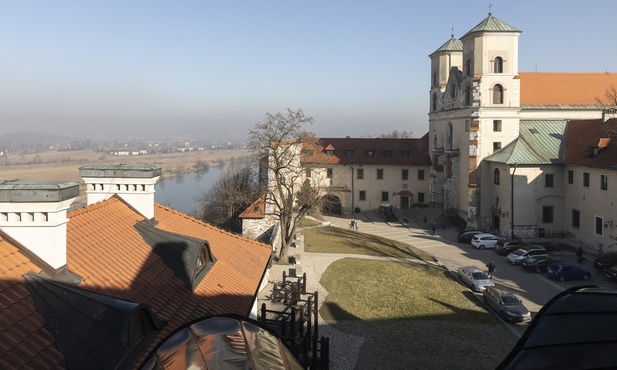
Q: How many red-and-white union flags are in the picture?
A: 0